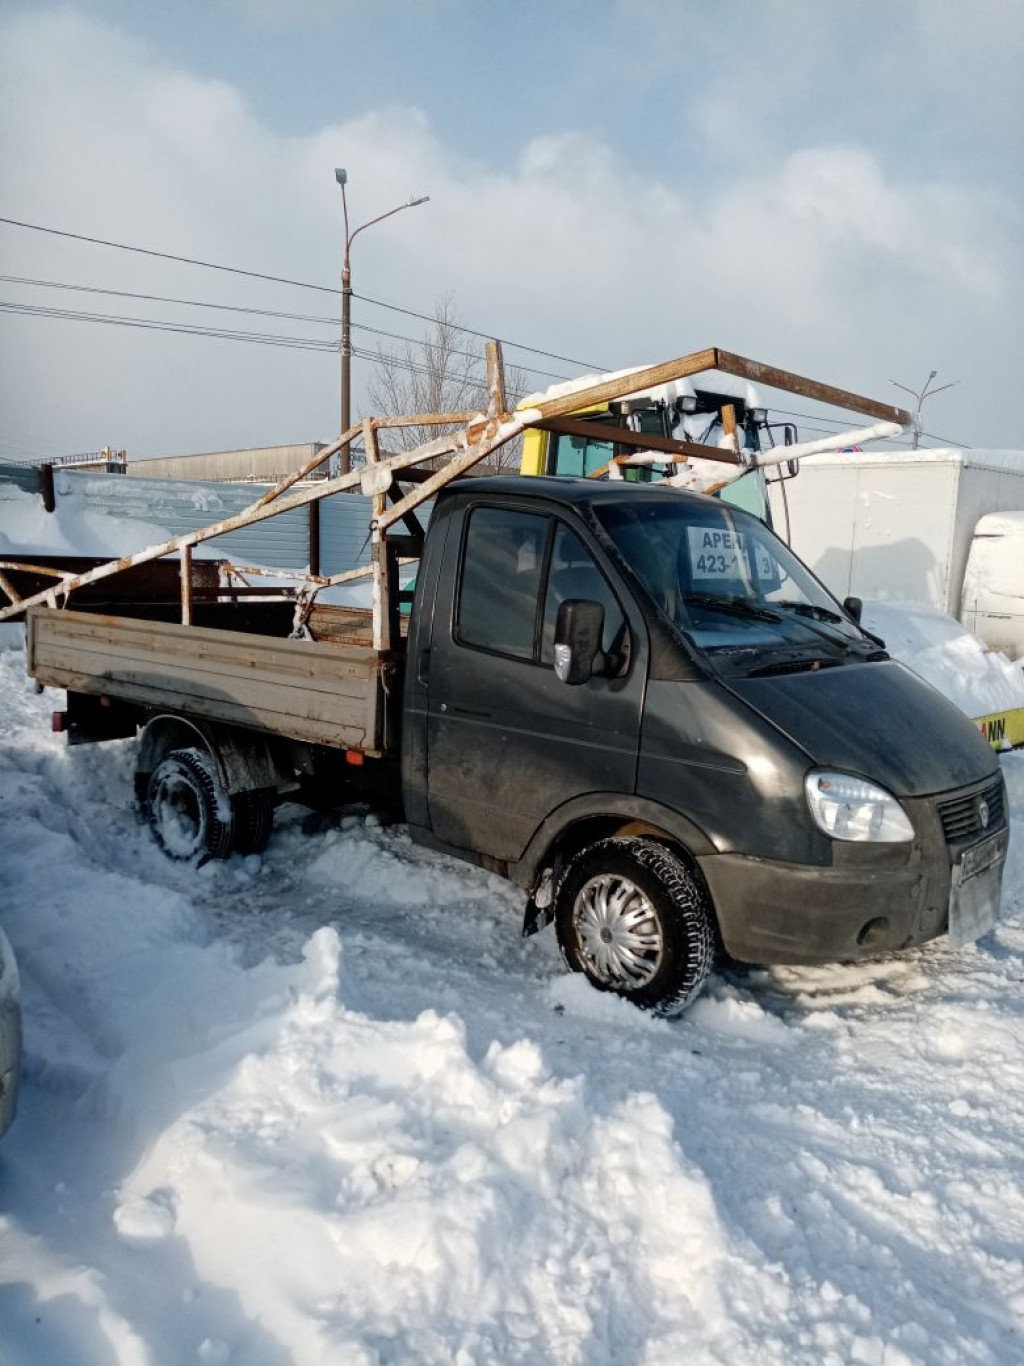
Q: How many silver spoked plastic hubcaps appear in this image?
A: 1